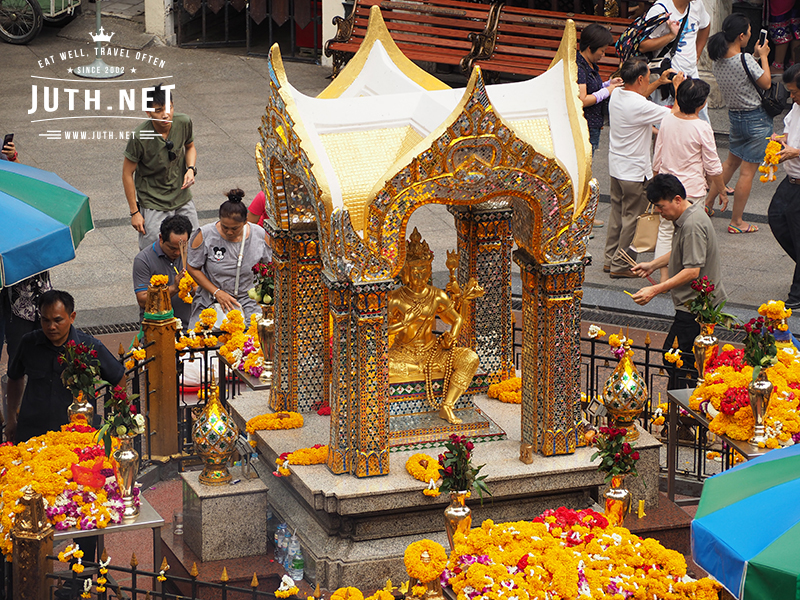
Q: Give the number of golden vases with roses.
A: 7